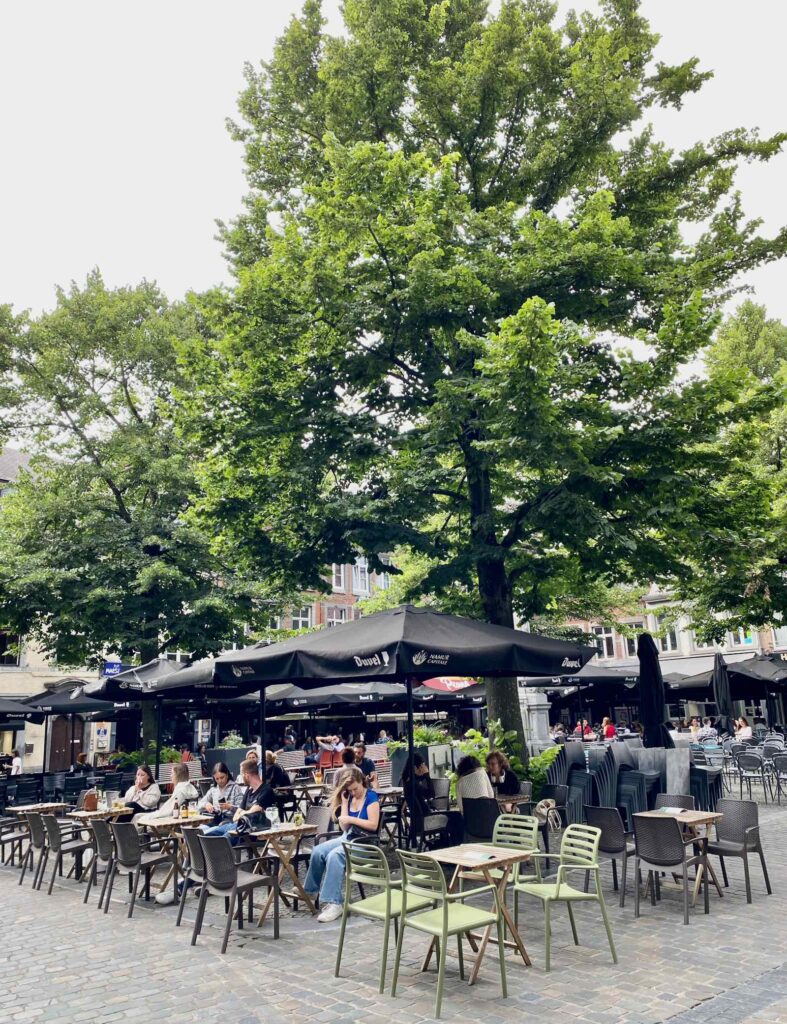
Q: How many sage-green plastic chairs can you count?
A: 4